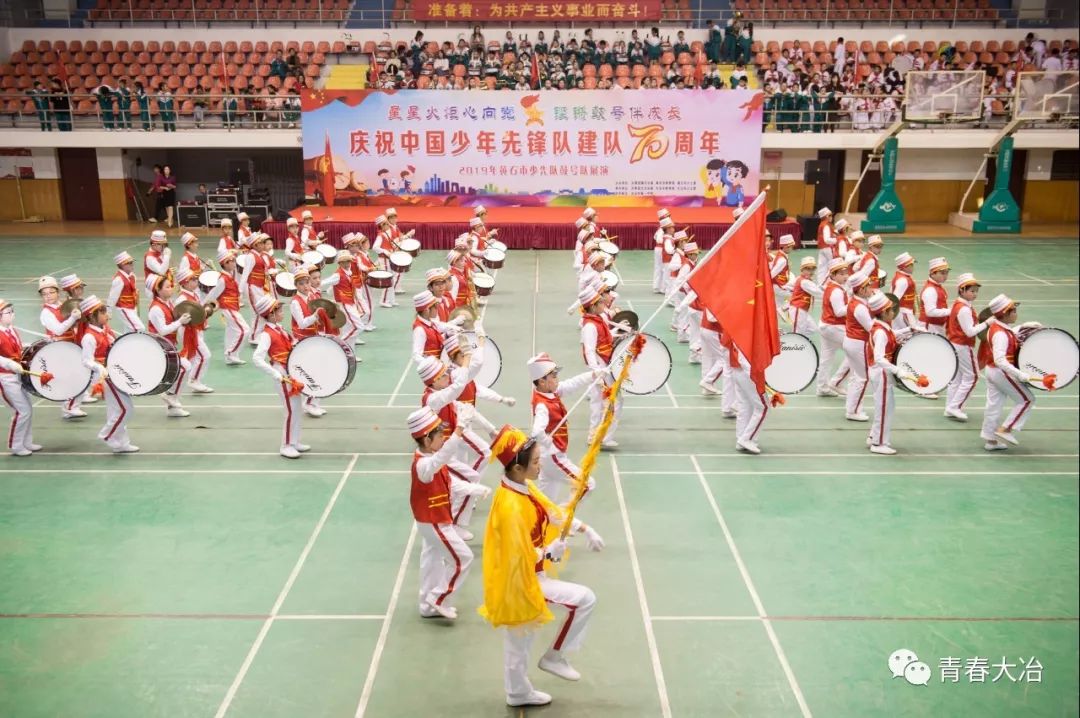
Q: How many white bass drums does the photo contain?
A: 8